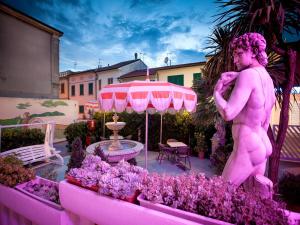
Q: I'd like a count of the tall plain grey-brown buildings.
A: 1